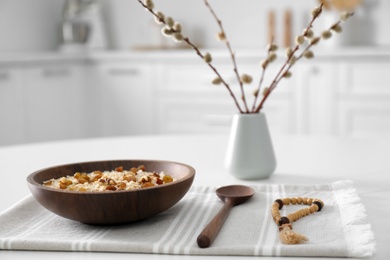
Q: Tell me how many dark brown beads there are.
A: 3